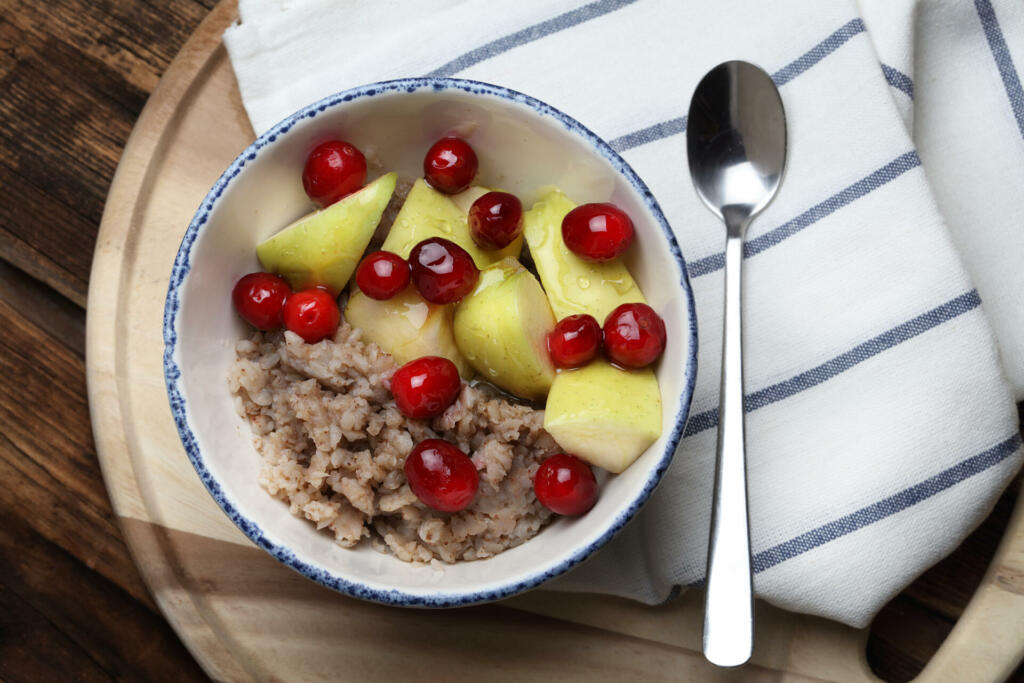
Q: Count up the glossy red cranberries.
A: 13